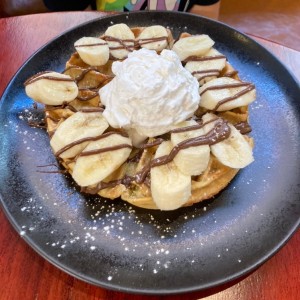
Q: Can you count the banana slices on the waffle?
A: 12